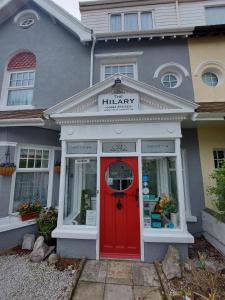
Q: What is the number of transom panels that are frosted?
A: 3